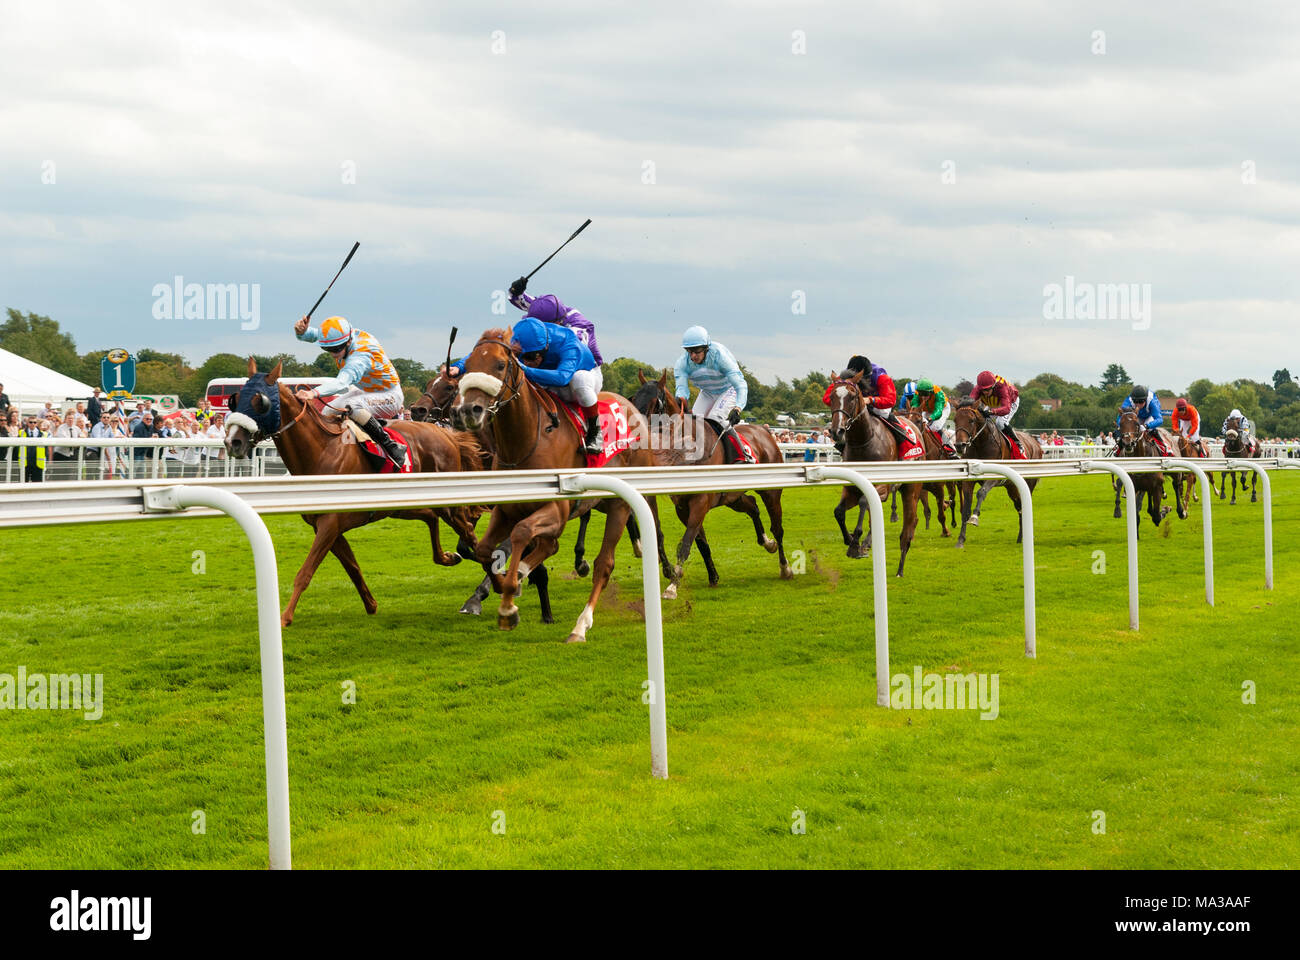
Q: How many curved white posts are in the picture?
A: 7